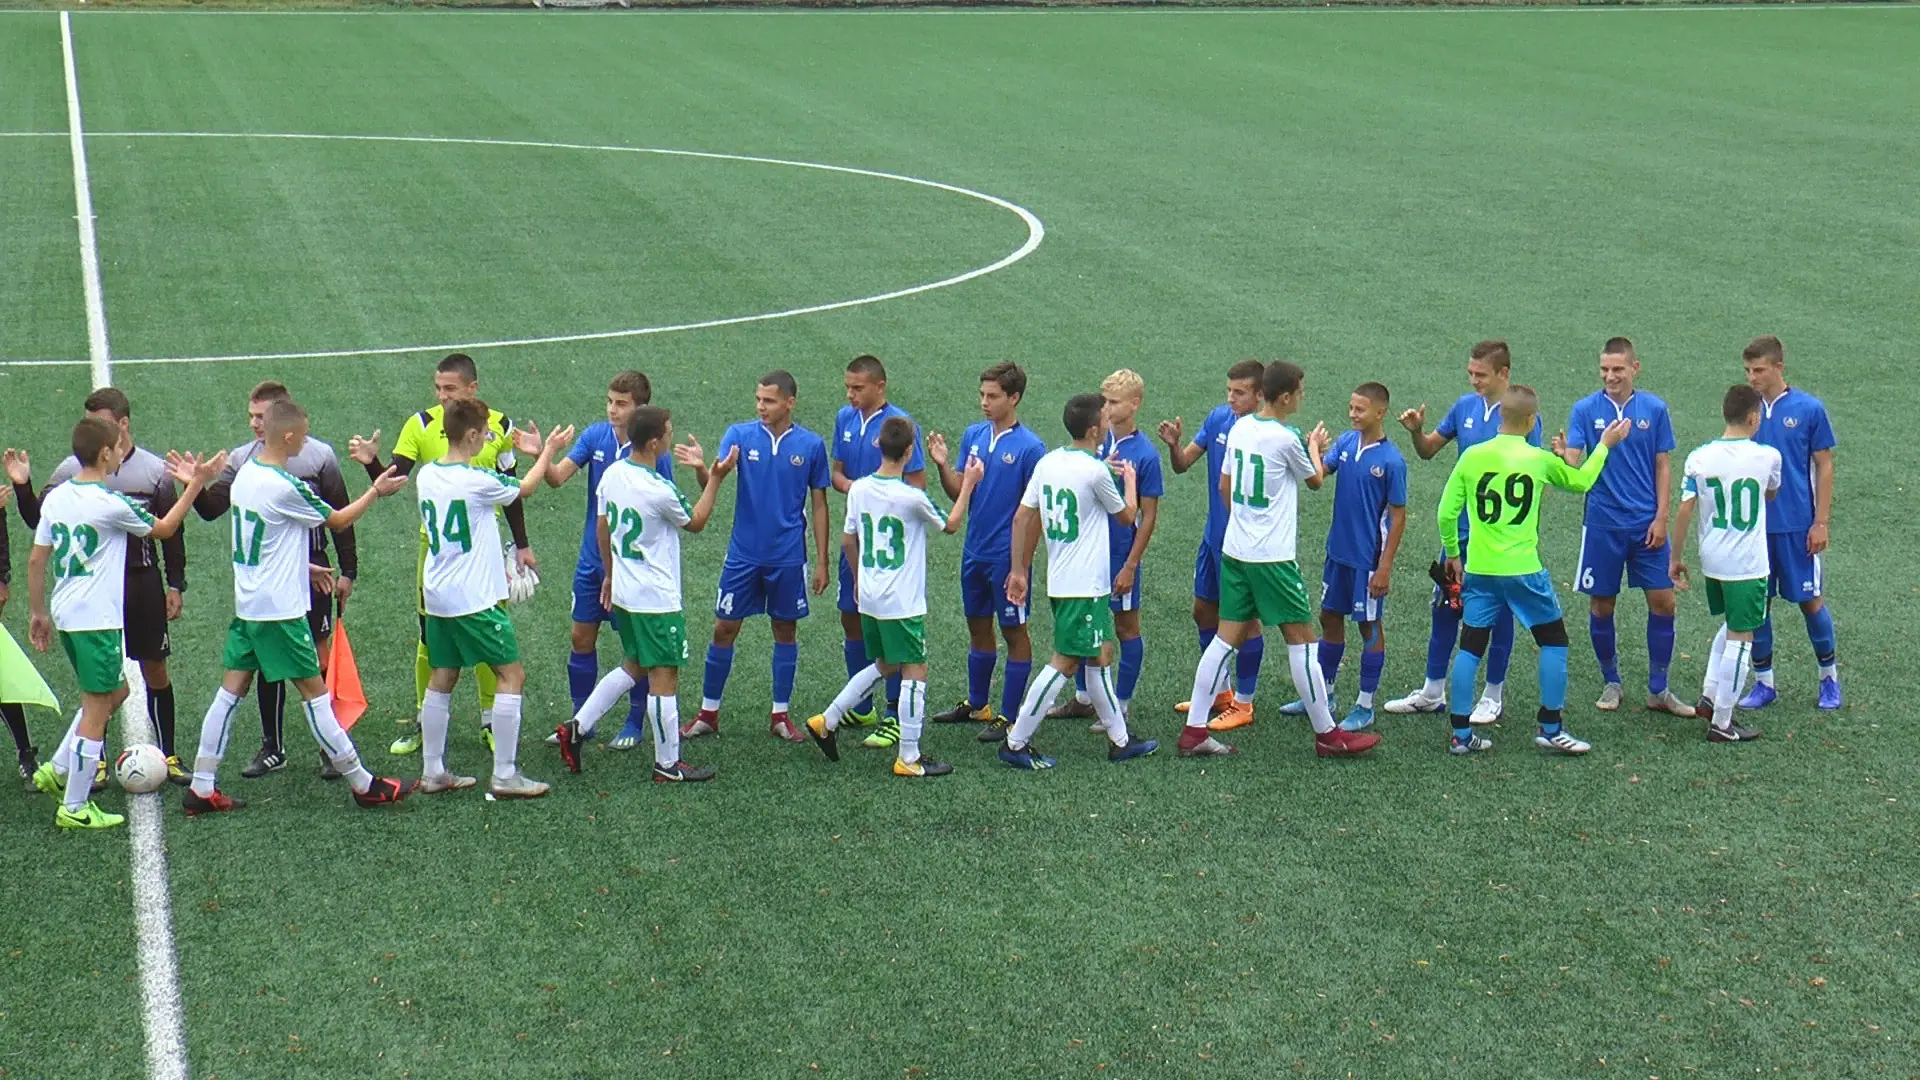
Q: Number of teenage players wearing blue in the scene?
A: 10